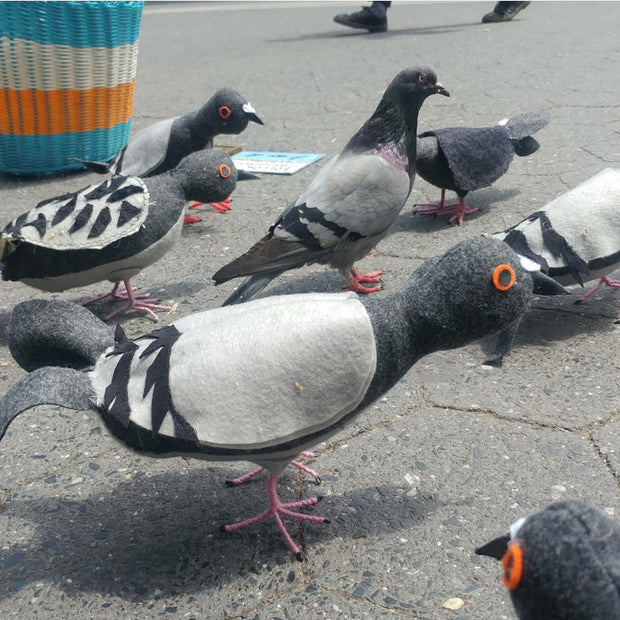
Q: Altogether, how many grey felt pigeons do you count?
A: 6